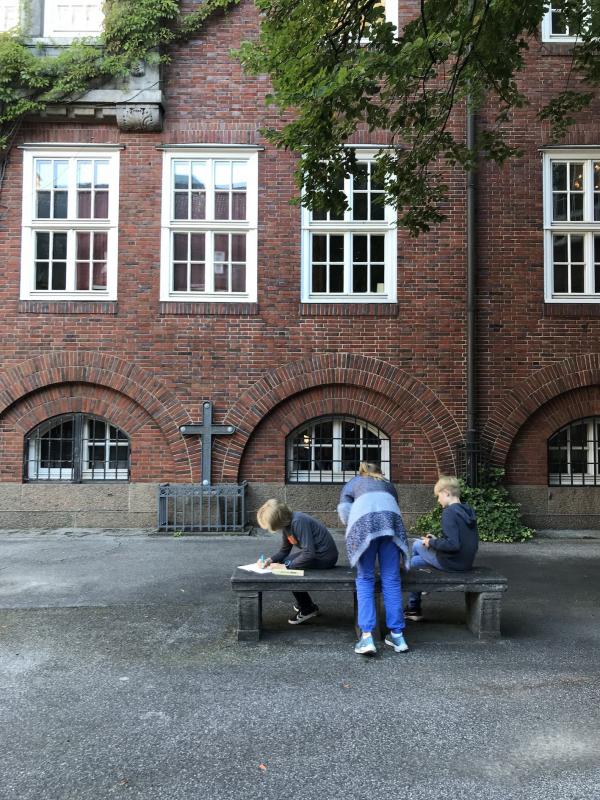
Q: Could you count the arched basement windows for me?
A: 3